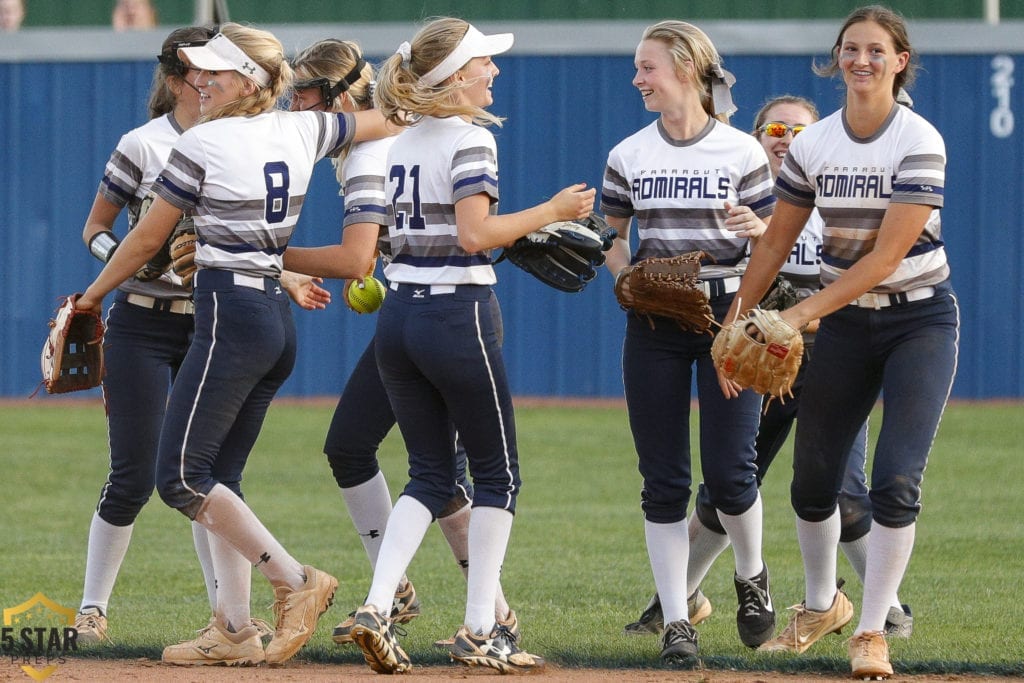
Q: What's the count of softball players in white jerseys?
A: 7